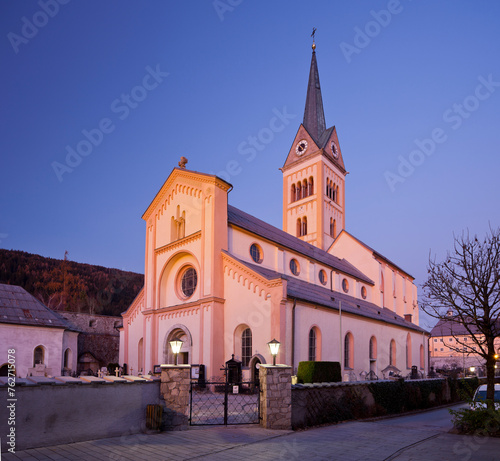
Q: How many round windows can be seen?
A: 6